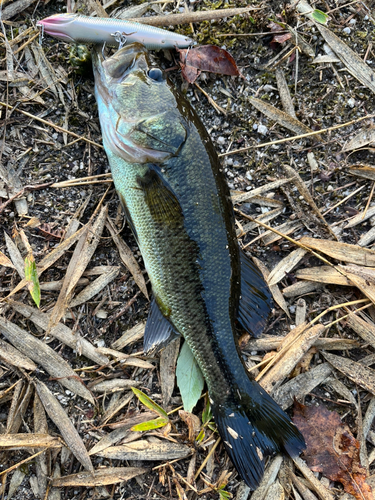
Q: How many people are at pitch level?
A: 0